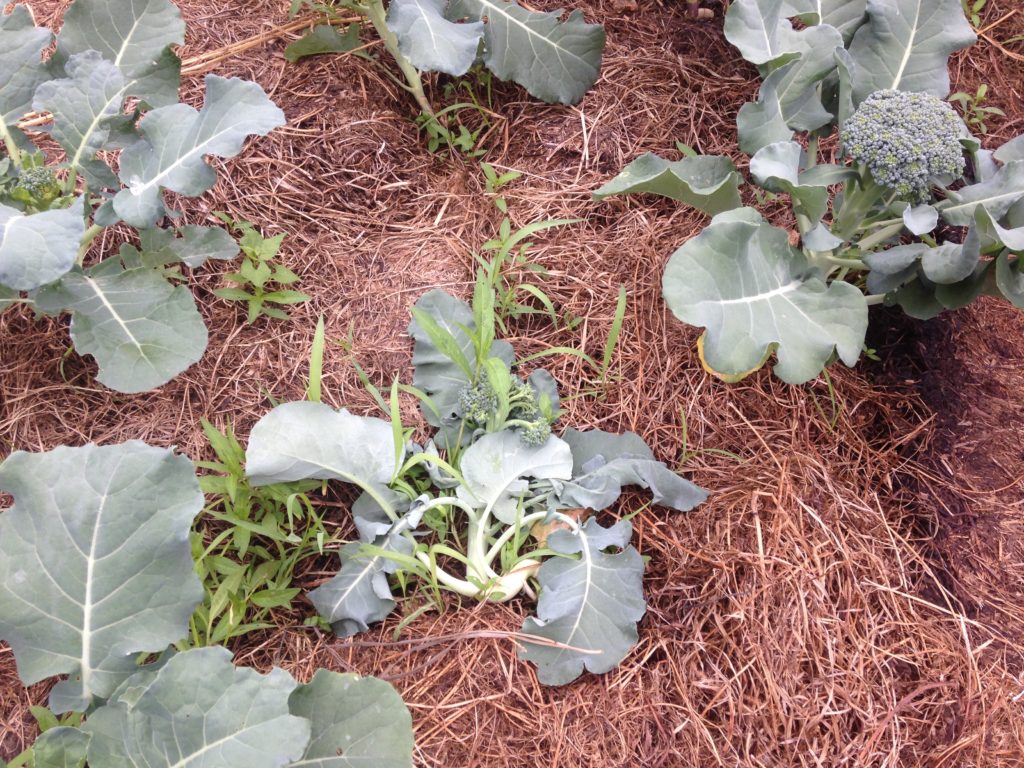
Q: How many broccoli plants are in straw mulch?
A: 5